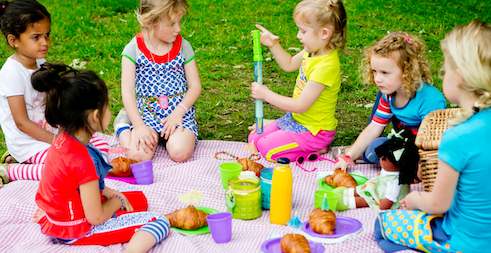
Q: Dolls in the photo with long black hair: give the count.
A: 1